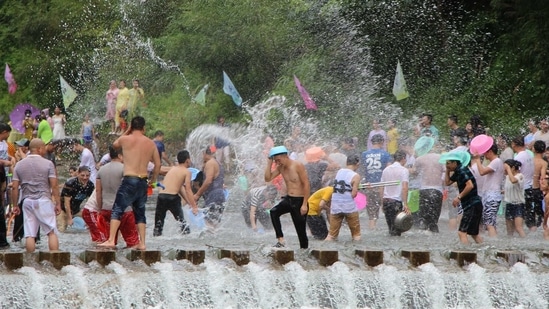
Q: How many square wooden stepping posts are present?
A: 13